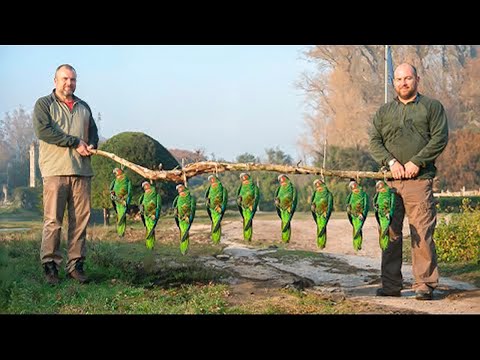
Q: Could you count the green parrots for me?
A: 9